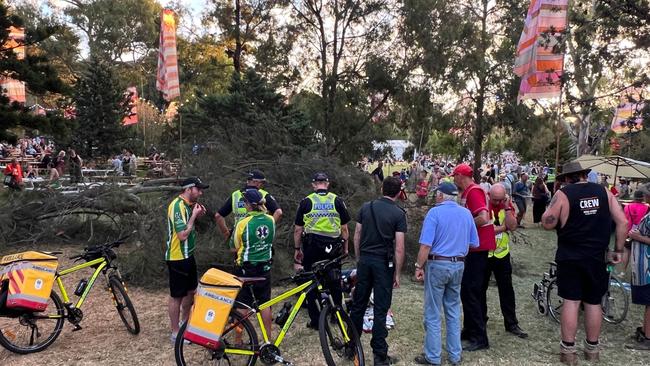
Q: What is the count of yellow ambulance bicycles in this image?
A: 2